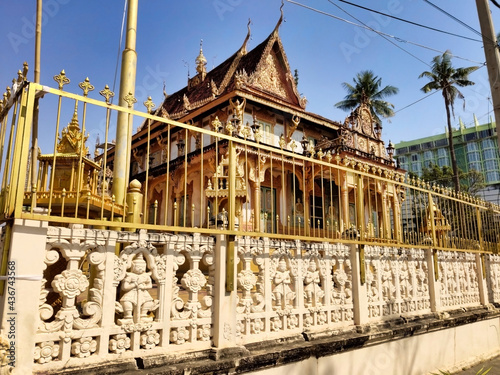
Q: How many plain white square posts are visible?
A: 5